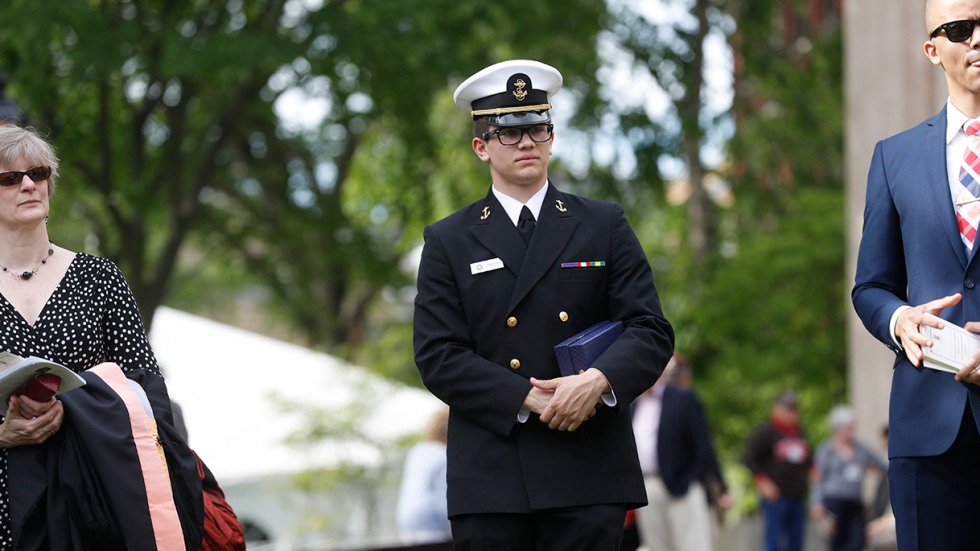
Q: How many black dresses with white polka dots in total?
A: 1